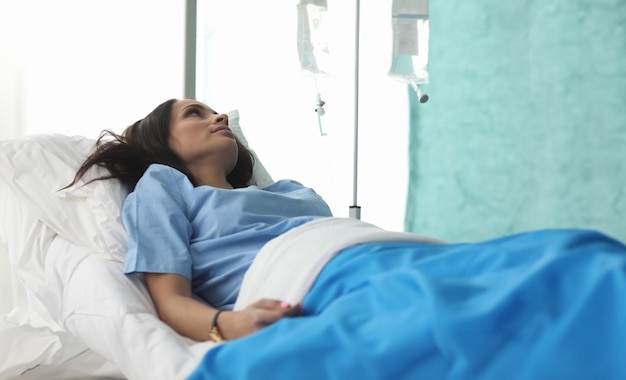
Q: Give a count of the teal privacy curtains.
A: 1